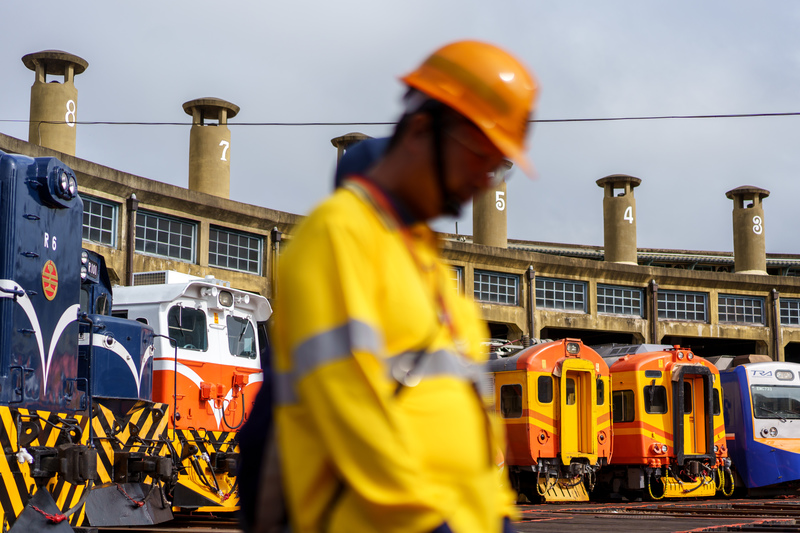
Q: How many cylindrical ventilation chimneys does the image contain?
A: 6